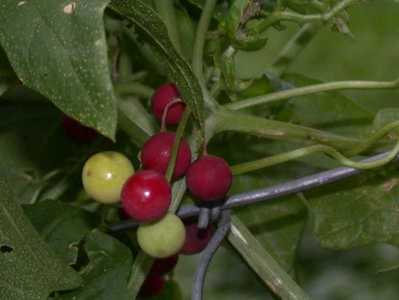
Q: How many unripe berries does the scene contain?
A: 2